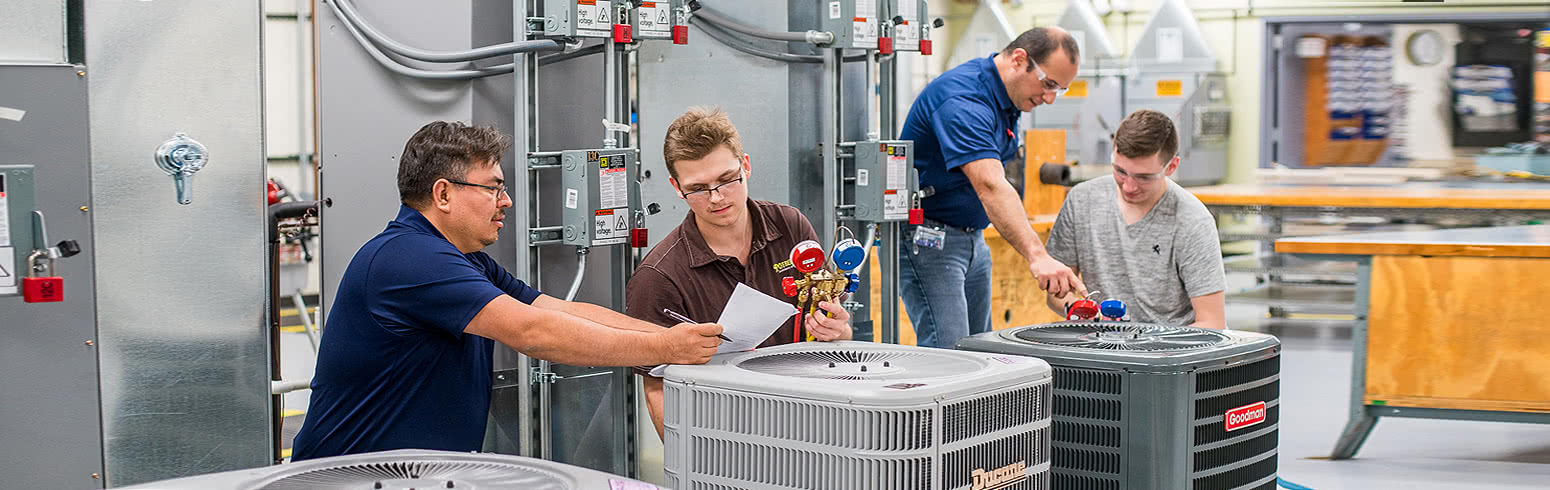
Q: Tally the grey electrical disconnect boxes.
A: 7